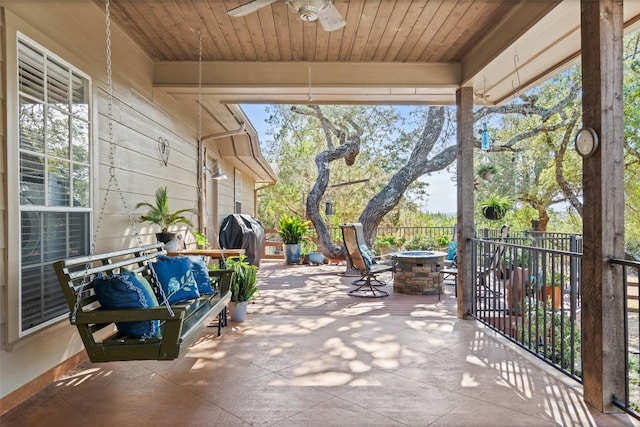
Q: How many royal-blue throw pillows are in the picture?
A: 3